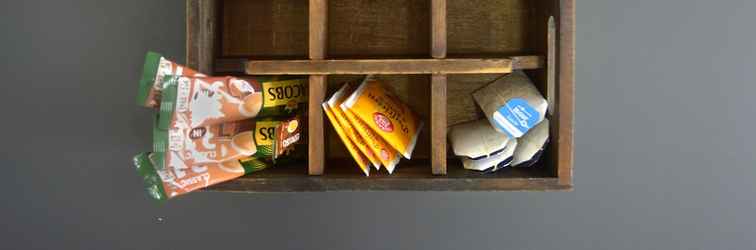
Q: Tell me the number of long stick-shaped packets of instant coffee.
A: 4